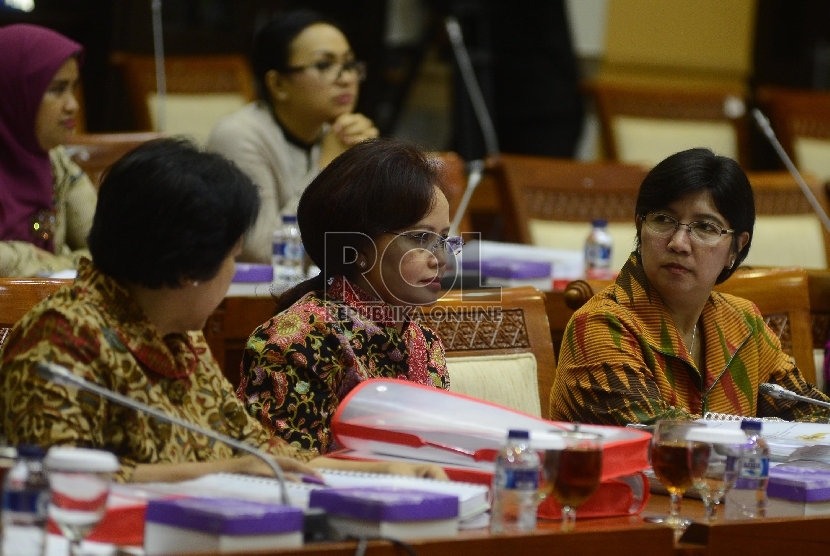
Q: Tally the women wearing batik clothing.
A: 3